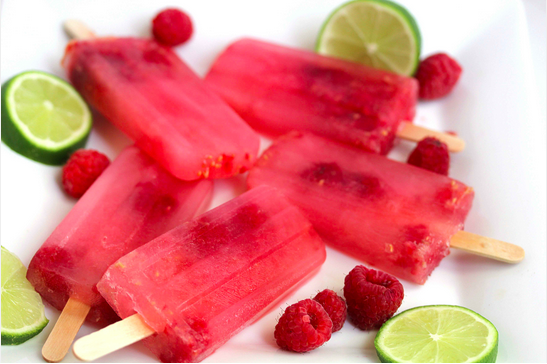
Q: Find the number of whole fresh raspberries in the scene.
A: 7